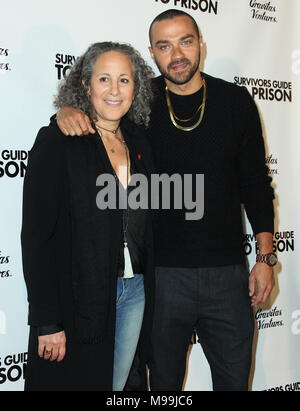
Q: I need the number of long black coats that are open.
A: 1